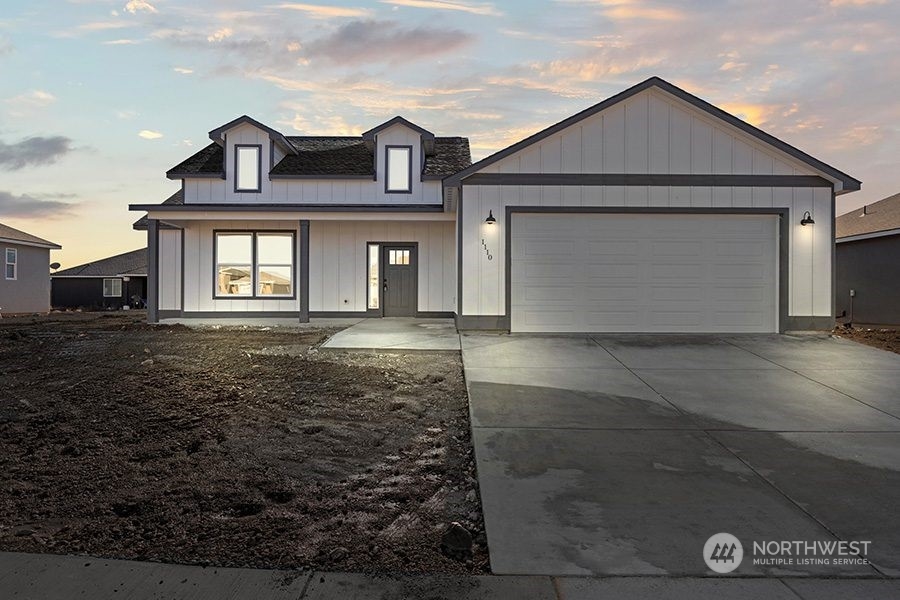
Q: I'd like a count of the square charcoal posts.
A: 2